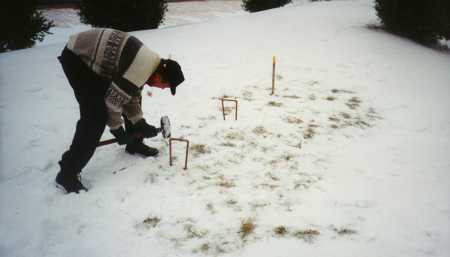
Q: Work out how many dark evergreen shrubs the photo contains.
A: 4